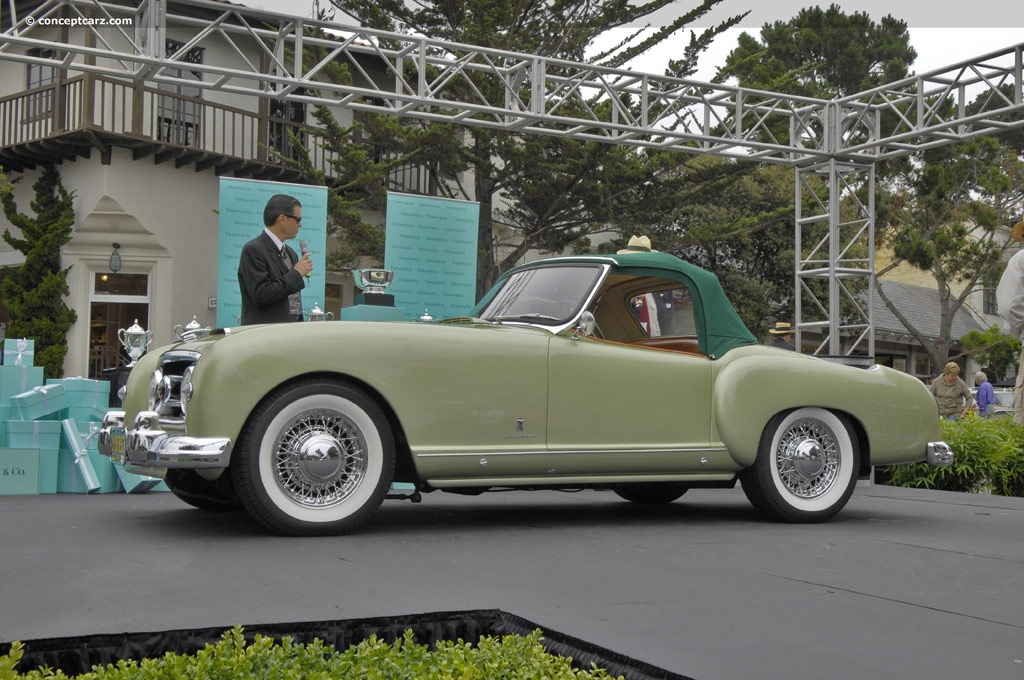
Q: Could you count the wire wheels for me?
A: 2